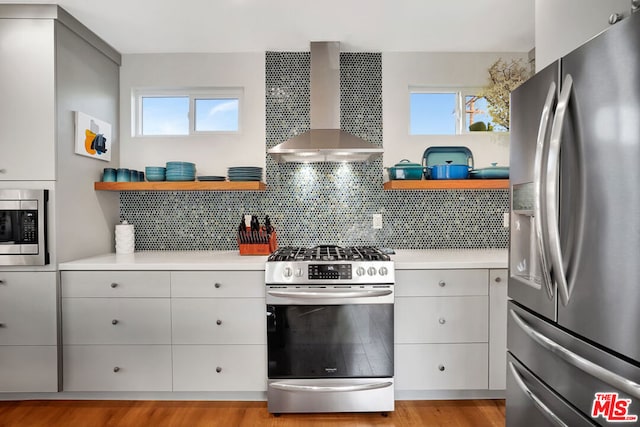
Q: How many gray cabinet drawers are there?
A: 11